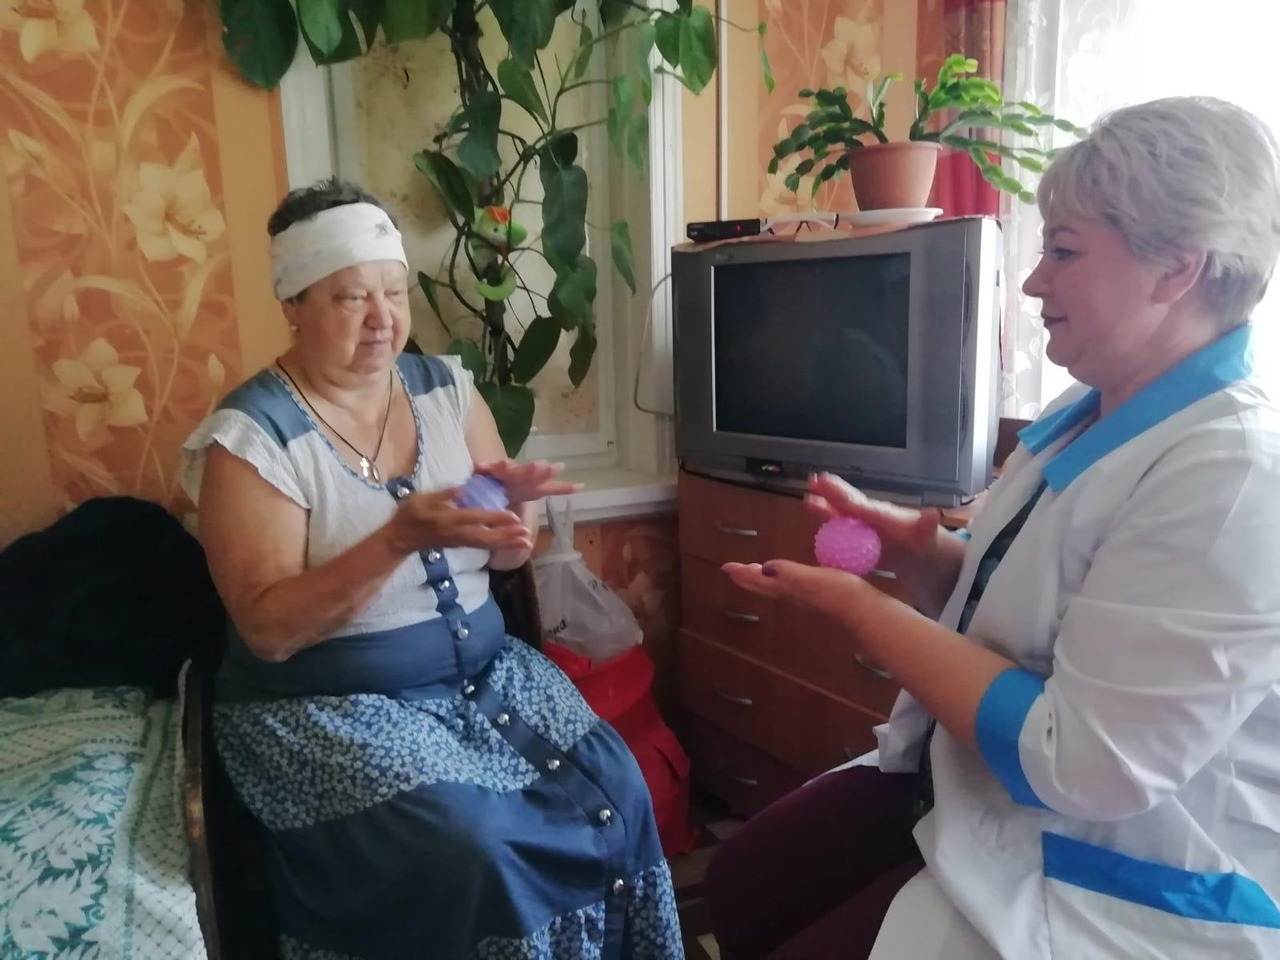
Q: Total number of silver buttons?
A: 9